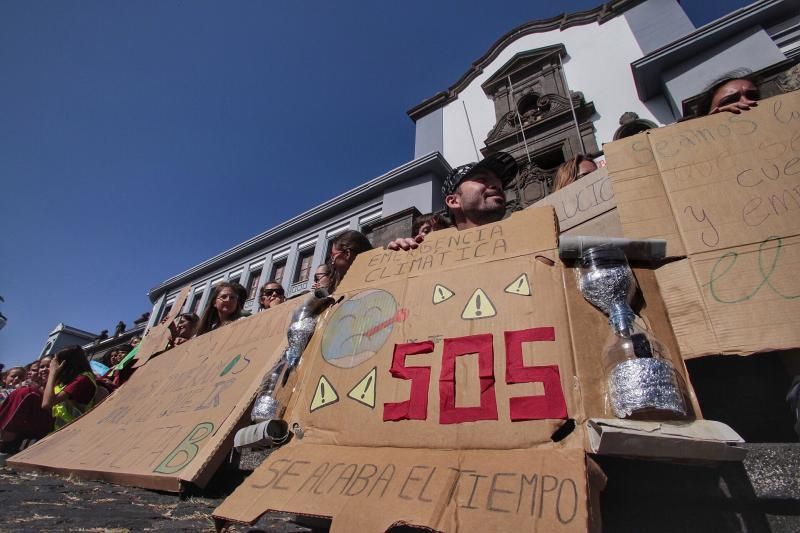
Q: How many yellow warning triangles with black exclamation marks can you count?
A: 5